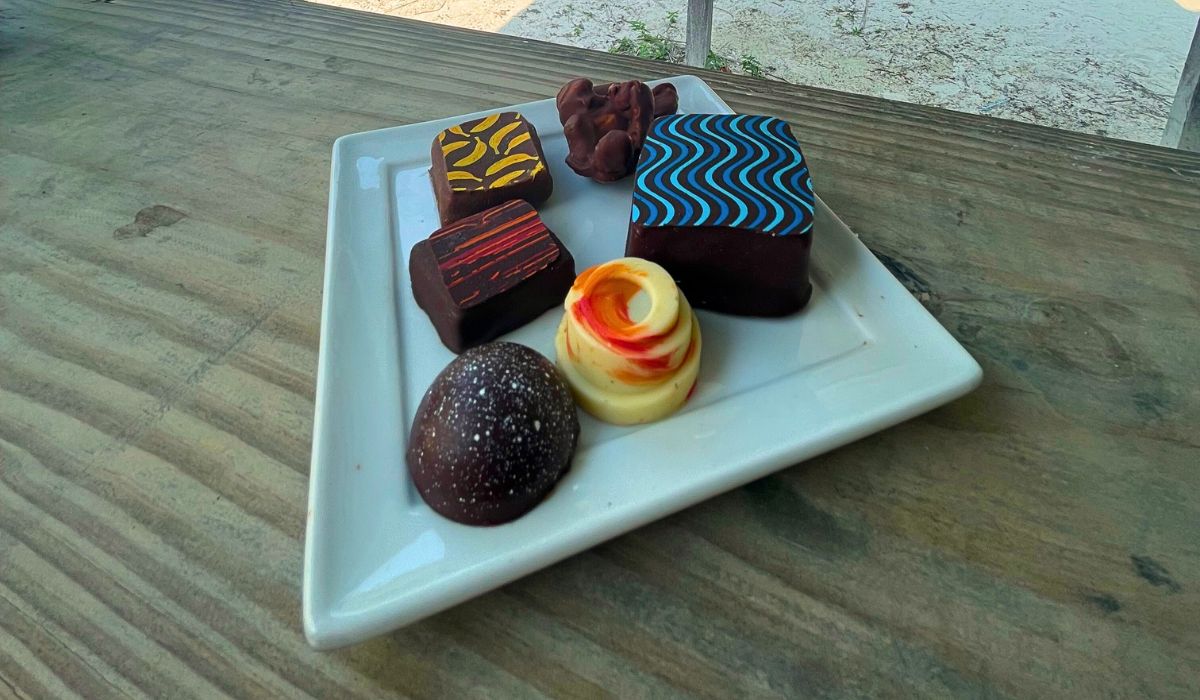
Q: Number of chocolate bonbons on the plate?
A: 6